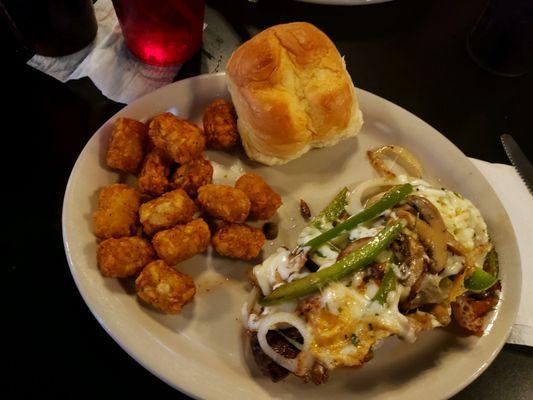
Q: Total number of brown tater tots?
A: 13